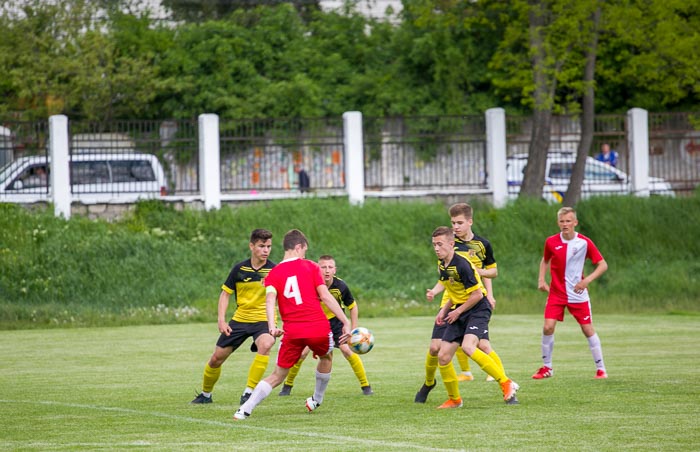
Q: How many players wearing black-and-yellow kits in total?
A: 4